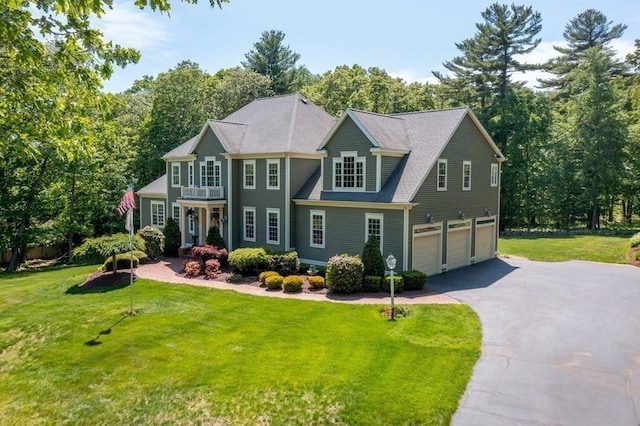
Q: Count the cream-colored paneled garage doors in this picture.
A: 3